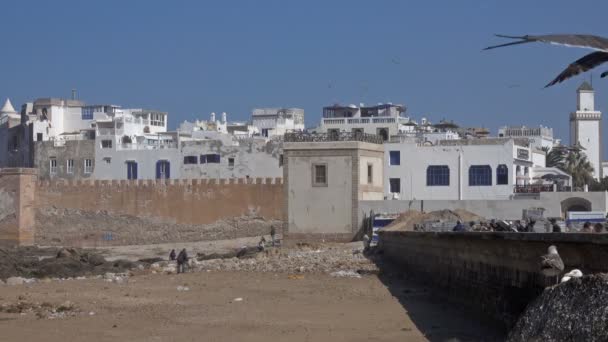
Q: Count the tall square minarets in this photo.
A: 1